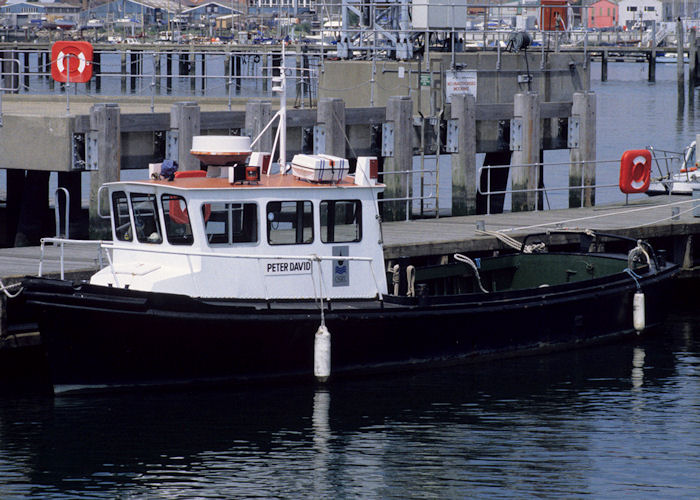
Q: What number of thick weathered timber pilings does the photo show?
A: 8